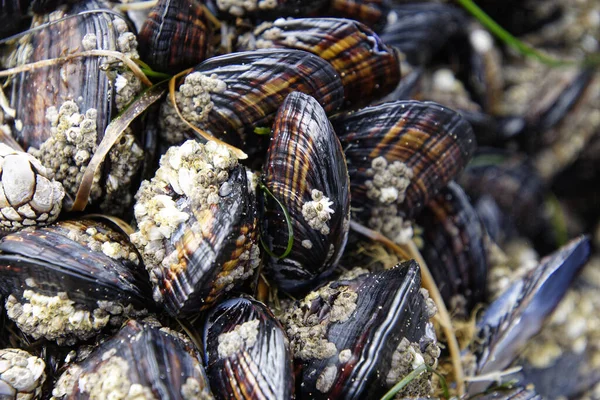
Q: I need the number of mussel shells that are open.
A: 1